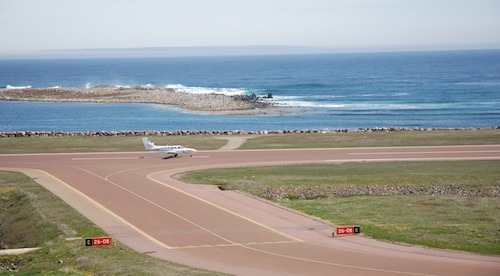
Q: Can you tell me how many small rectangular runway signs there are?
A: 2